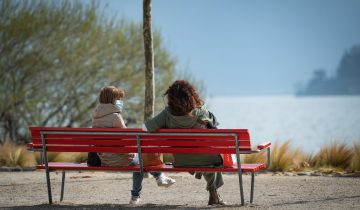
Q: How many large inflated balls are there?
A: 0